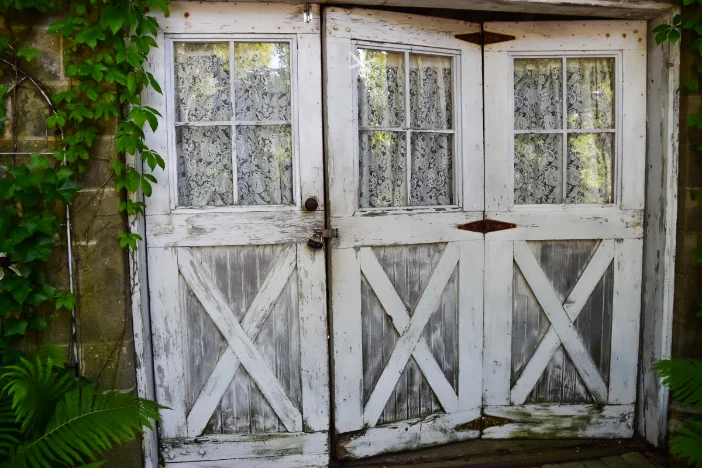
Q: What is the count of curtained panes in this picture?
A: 12